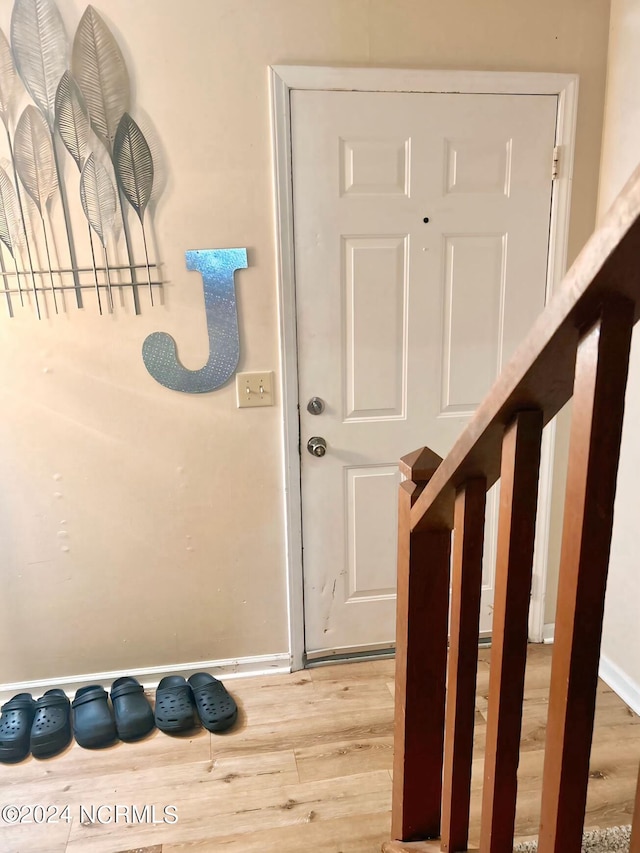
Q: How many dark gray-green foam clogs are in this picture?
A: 6